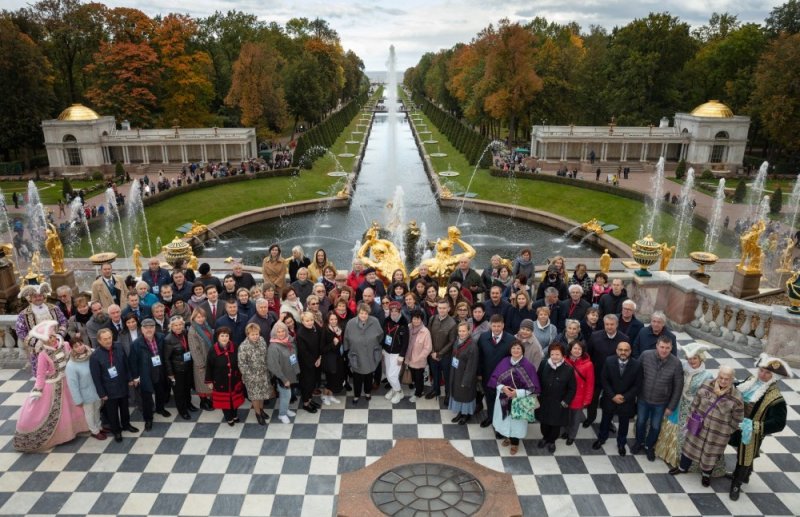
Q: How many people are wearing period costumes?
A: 4